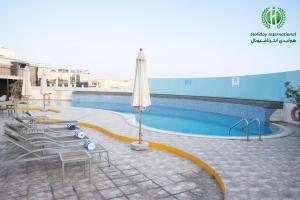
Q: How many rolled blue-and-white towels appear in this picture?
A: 3